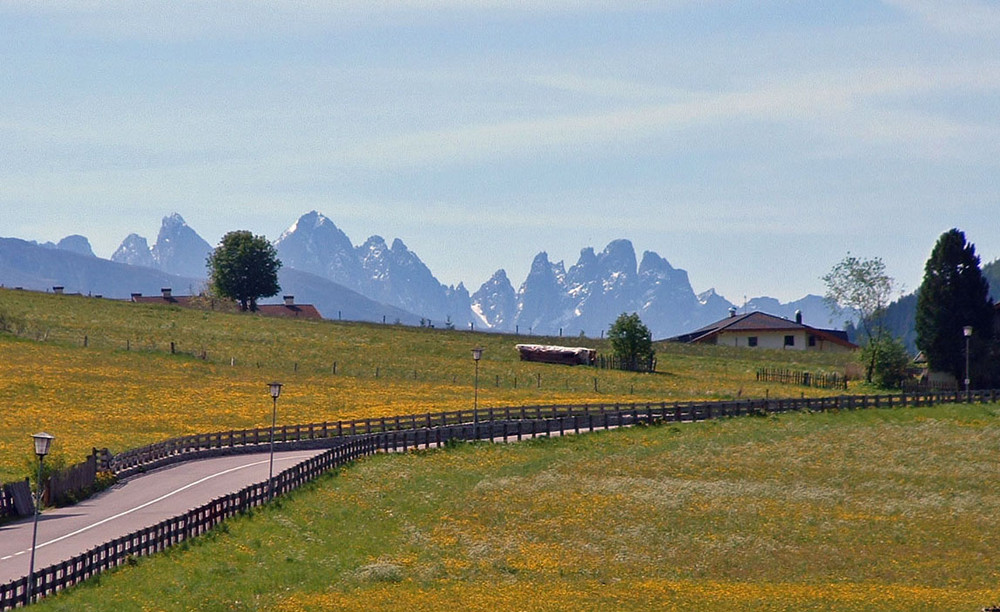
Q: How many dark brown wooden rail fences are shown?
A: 2